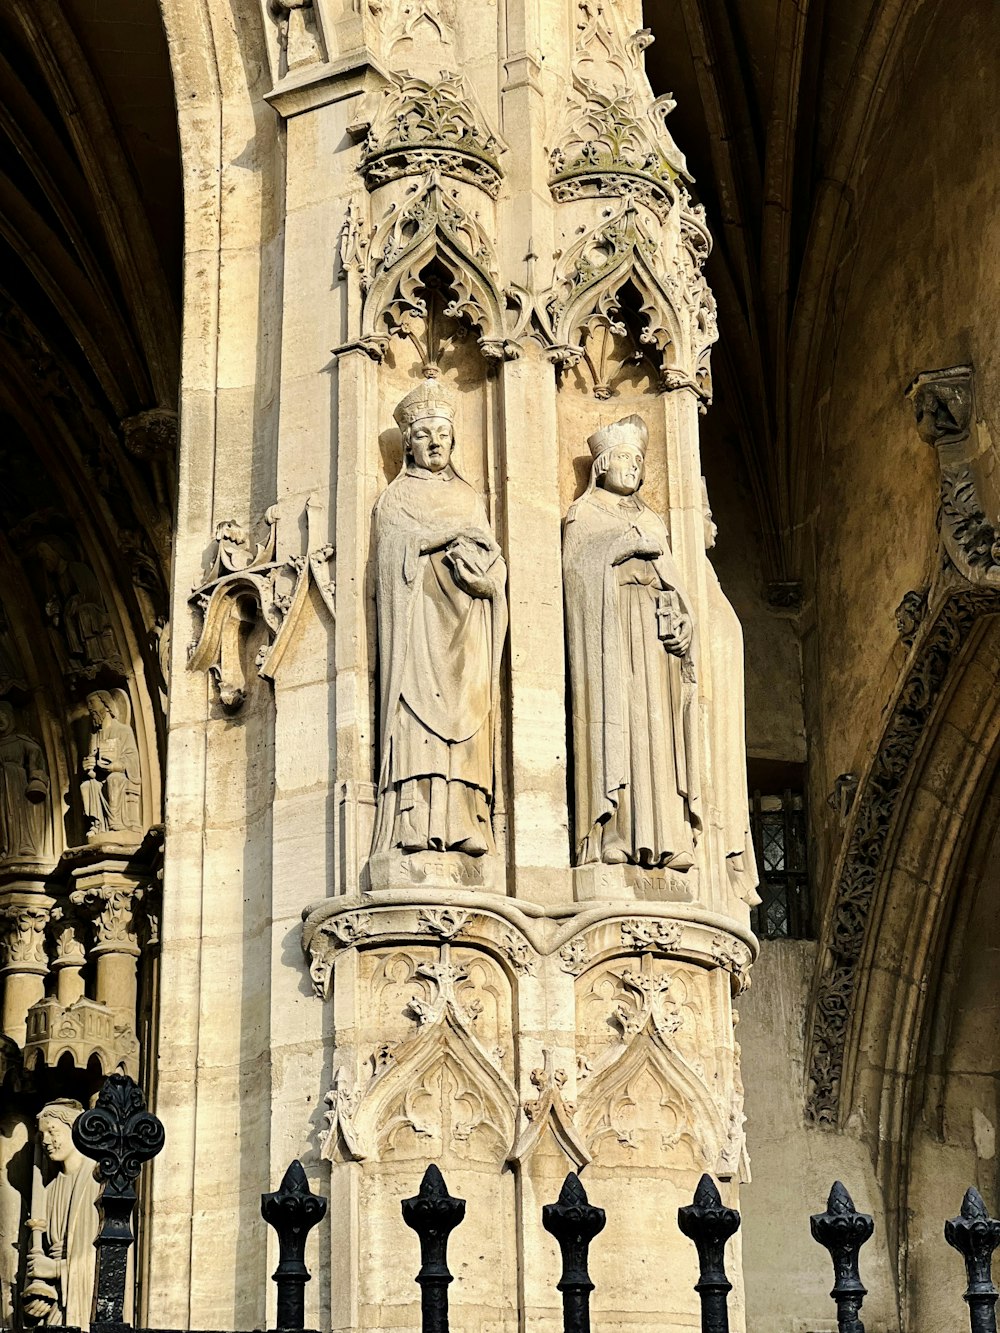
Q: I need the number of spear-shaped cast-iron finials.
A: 6